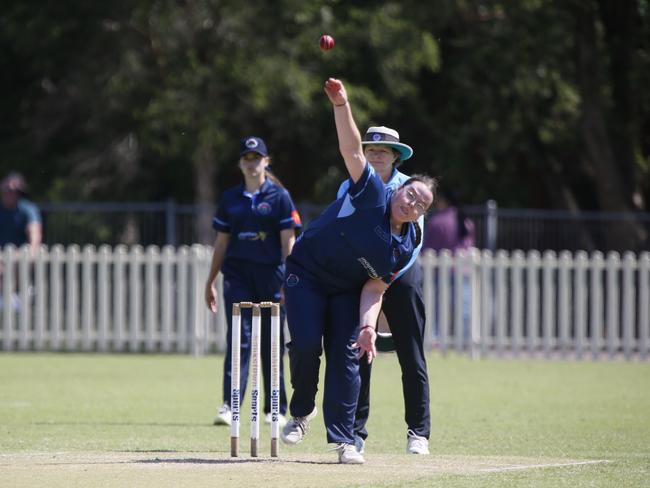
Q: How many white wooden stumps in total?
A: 3